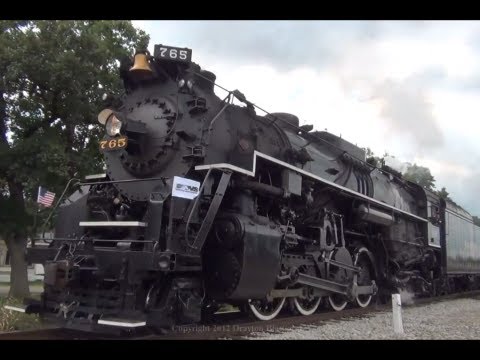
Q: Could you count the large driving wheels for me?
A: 4